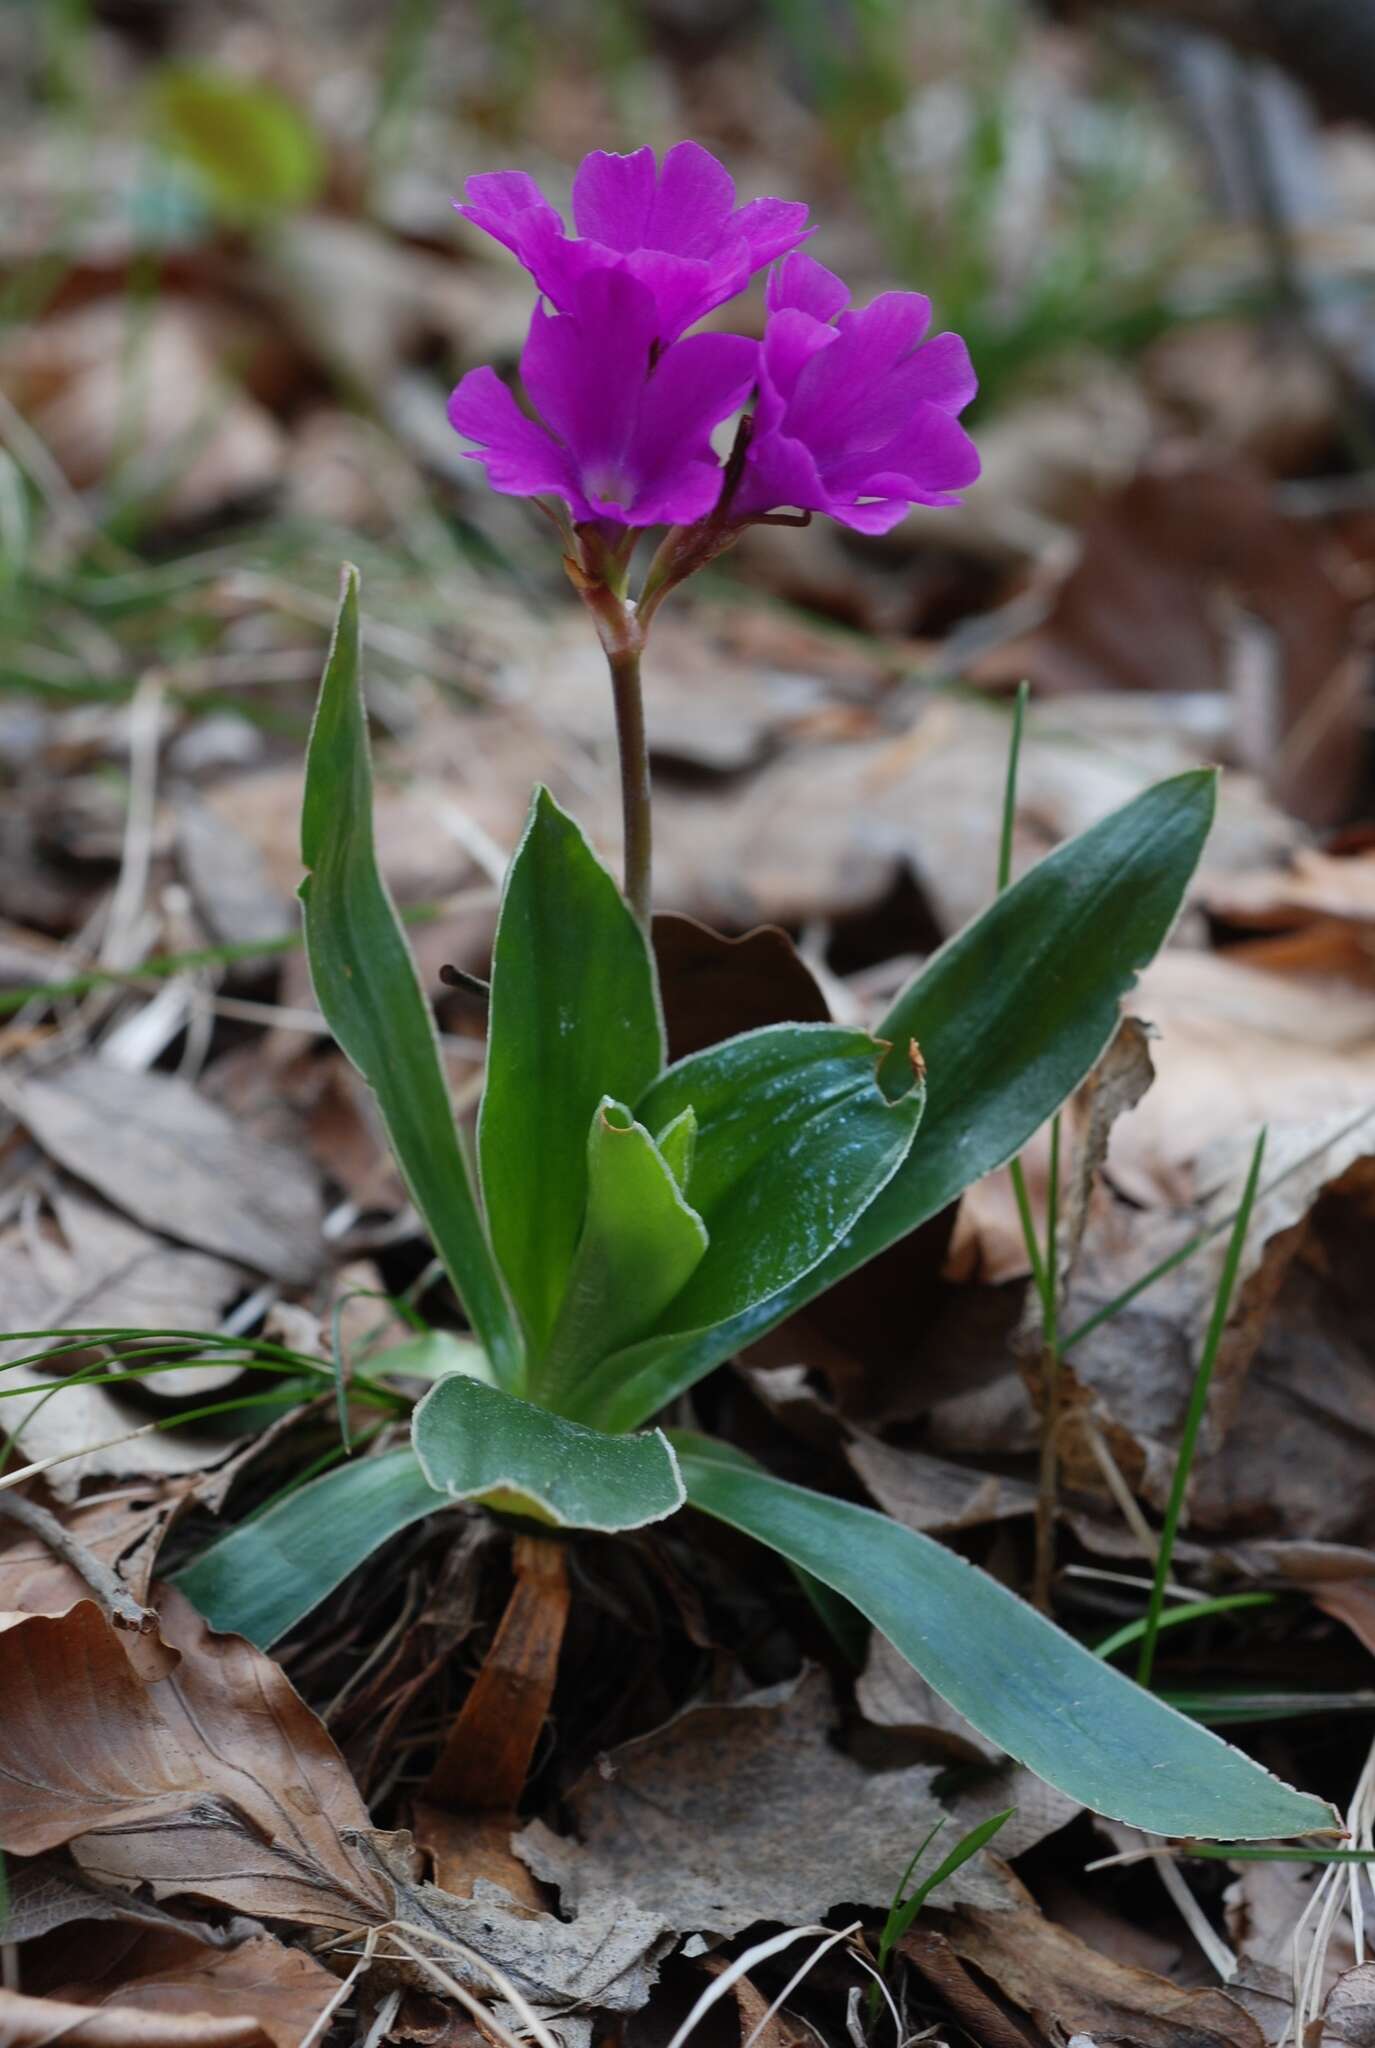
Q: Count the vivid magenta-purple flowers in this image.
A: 3